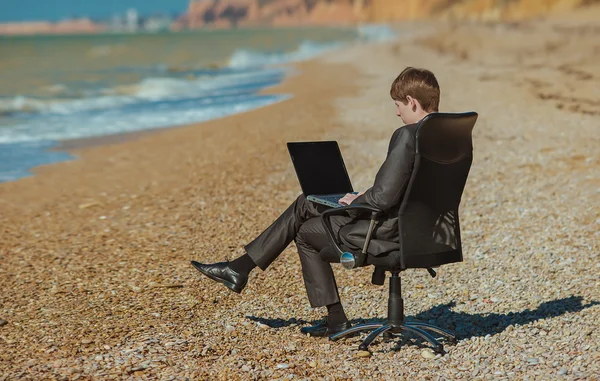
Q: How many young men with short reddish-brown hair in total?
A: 1